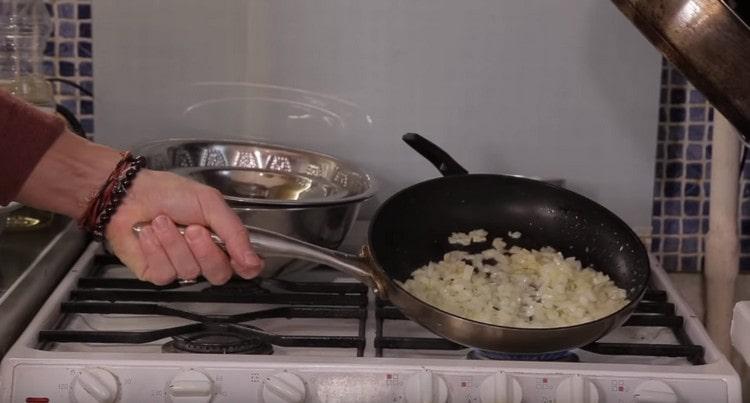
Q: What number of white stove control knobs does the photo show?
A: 7